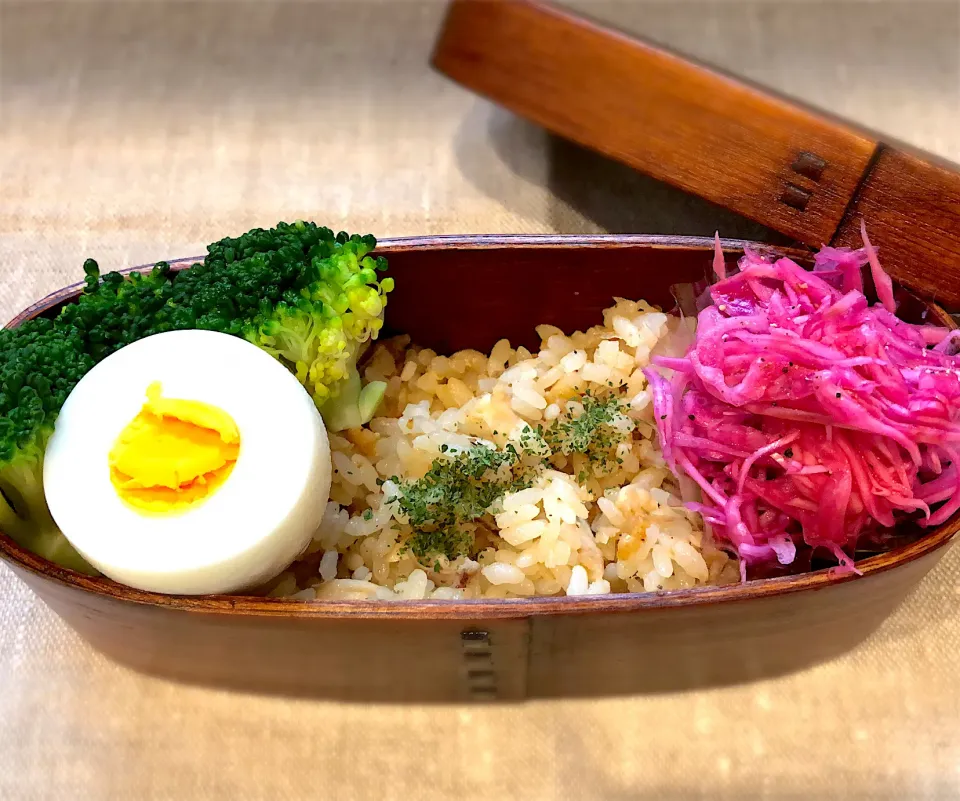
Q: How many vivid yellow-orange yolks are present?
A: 1